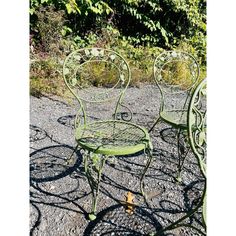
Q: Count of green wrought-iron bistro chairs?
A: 3